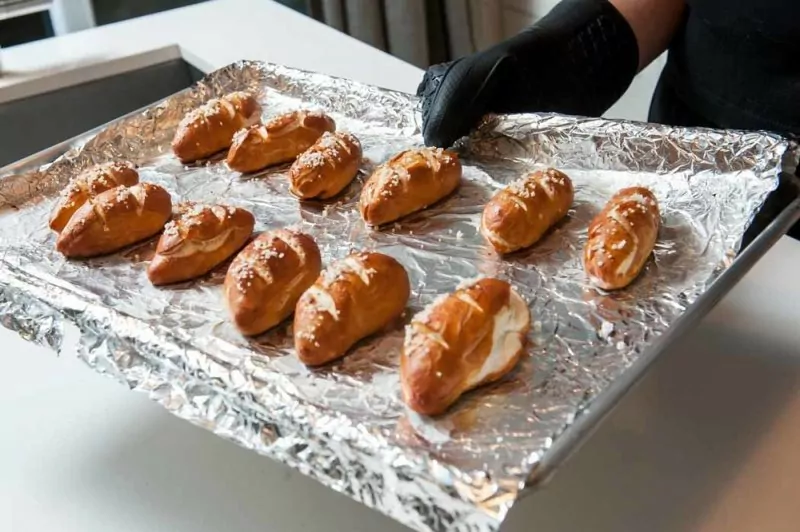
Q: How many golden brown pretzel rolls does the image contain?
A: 12